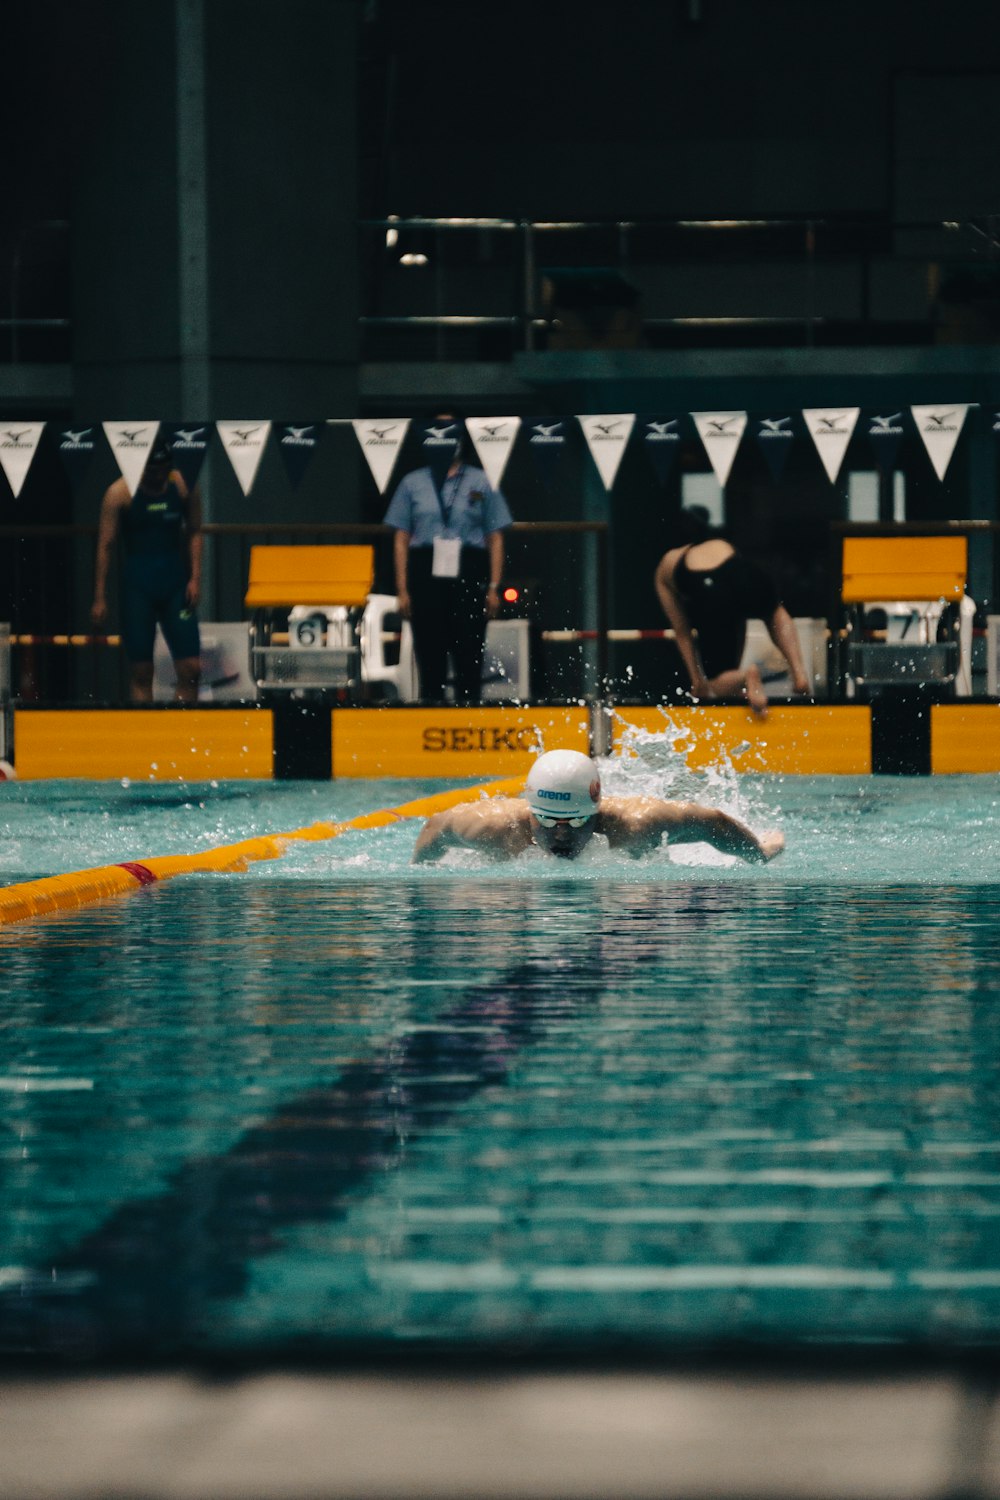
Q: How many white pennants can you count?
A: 9